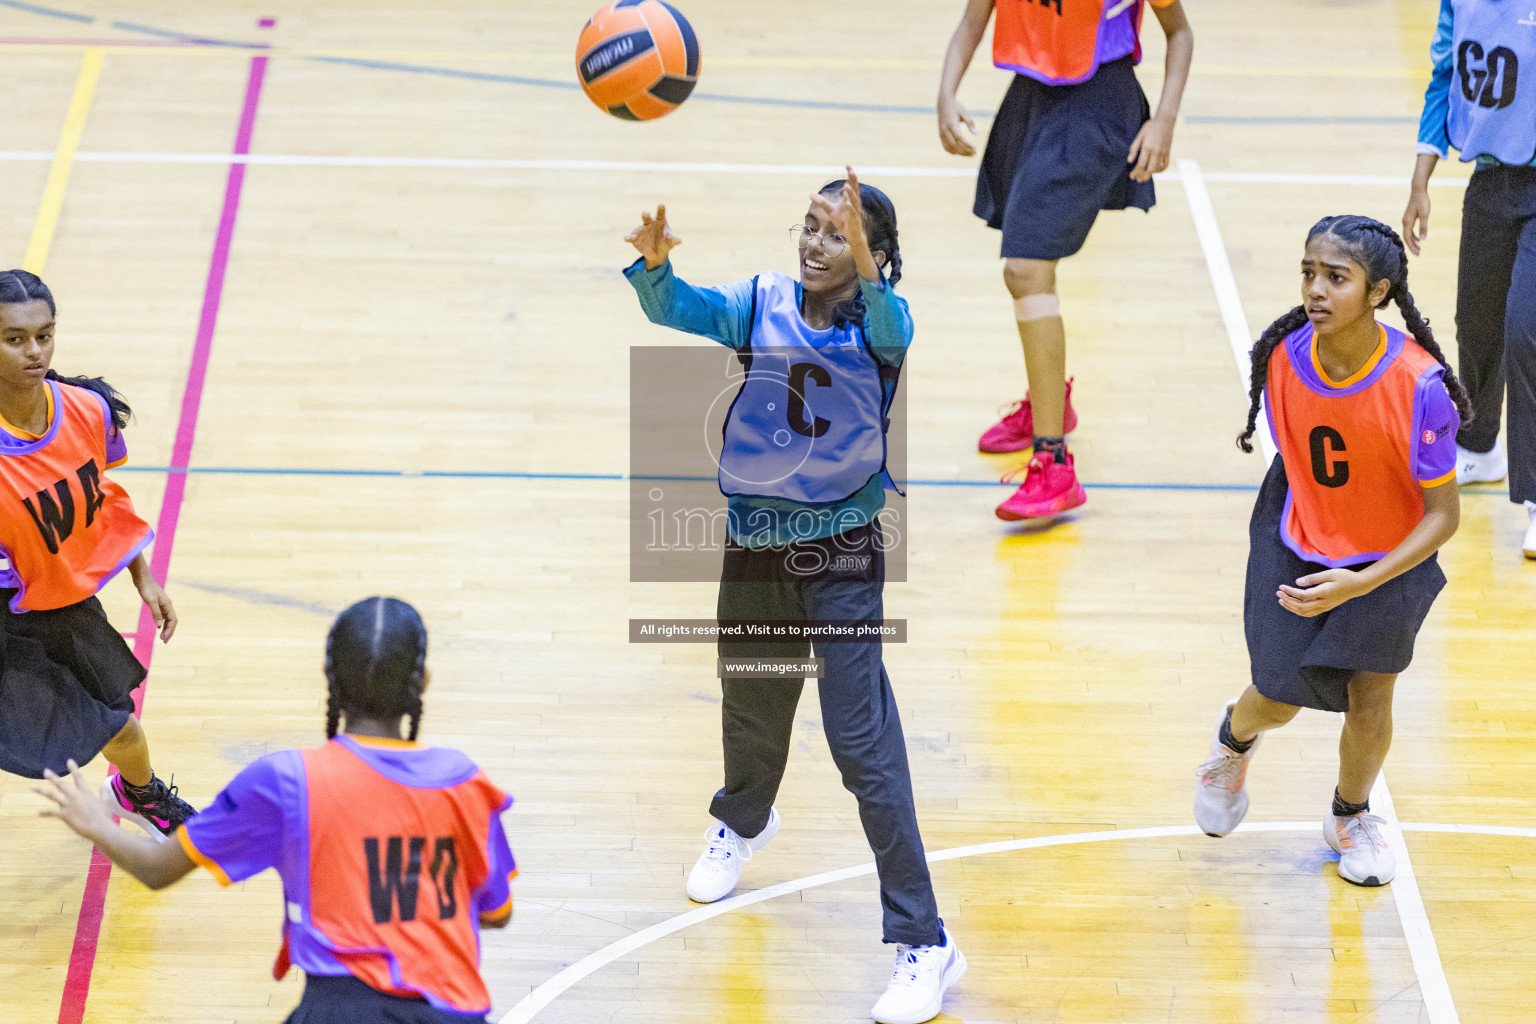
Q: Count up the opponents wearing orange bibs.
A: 4